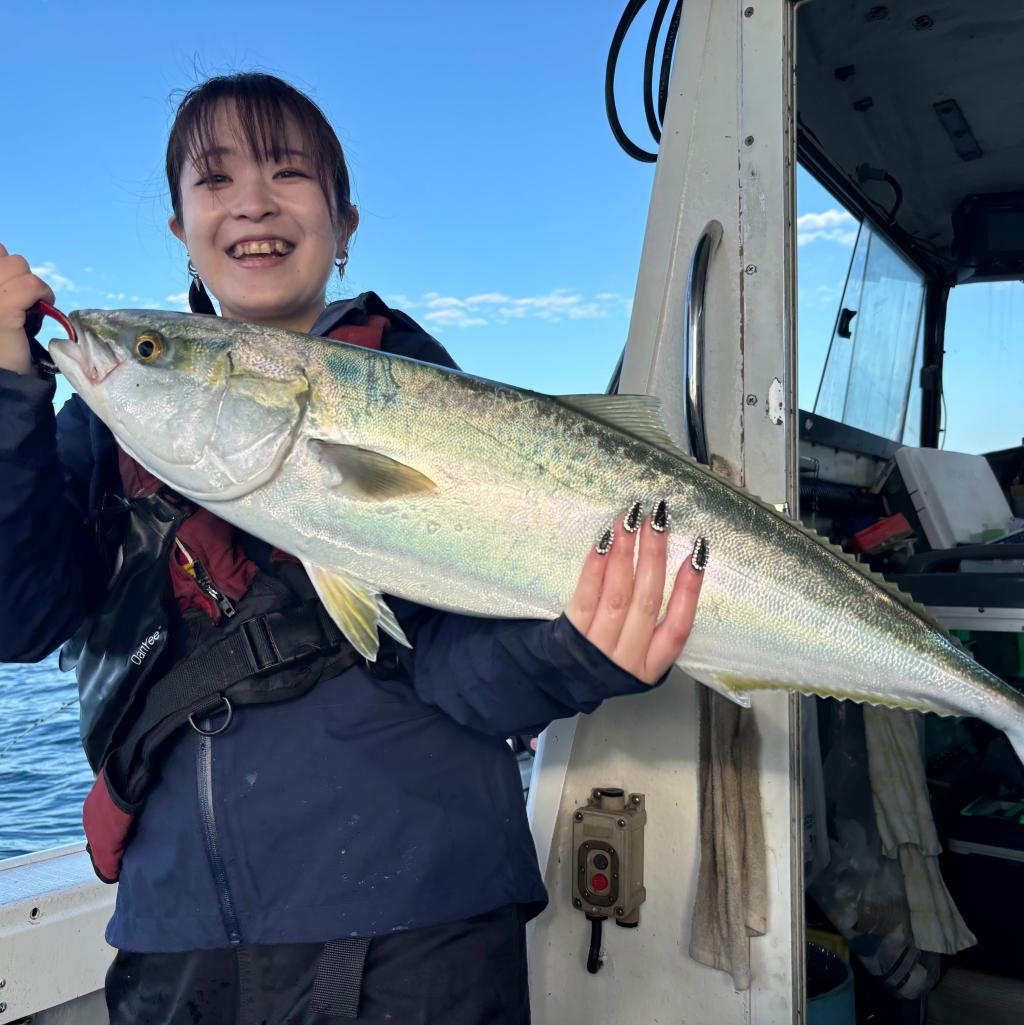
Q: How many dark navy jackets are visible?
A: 1